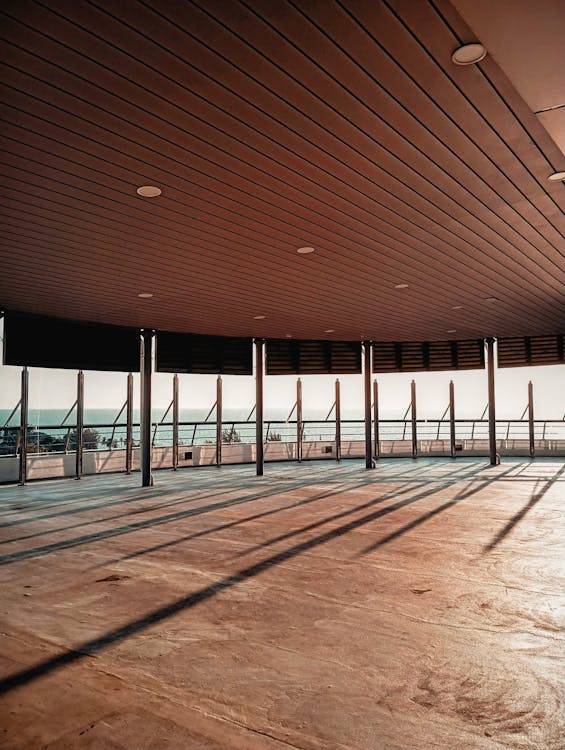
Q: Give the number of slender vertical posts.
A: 11